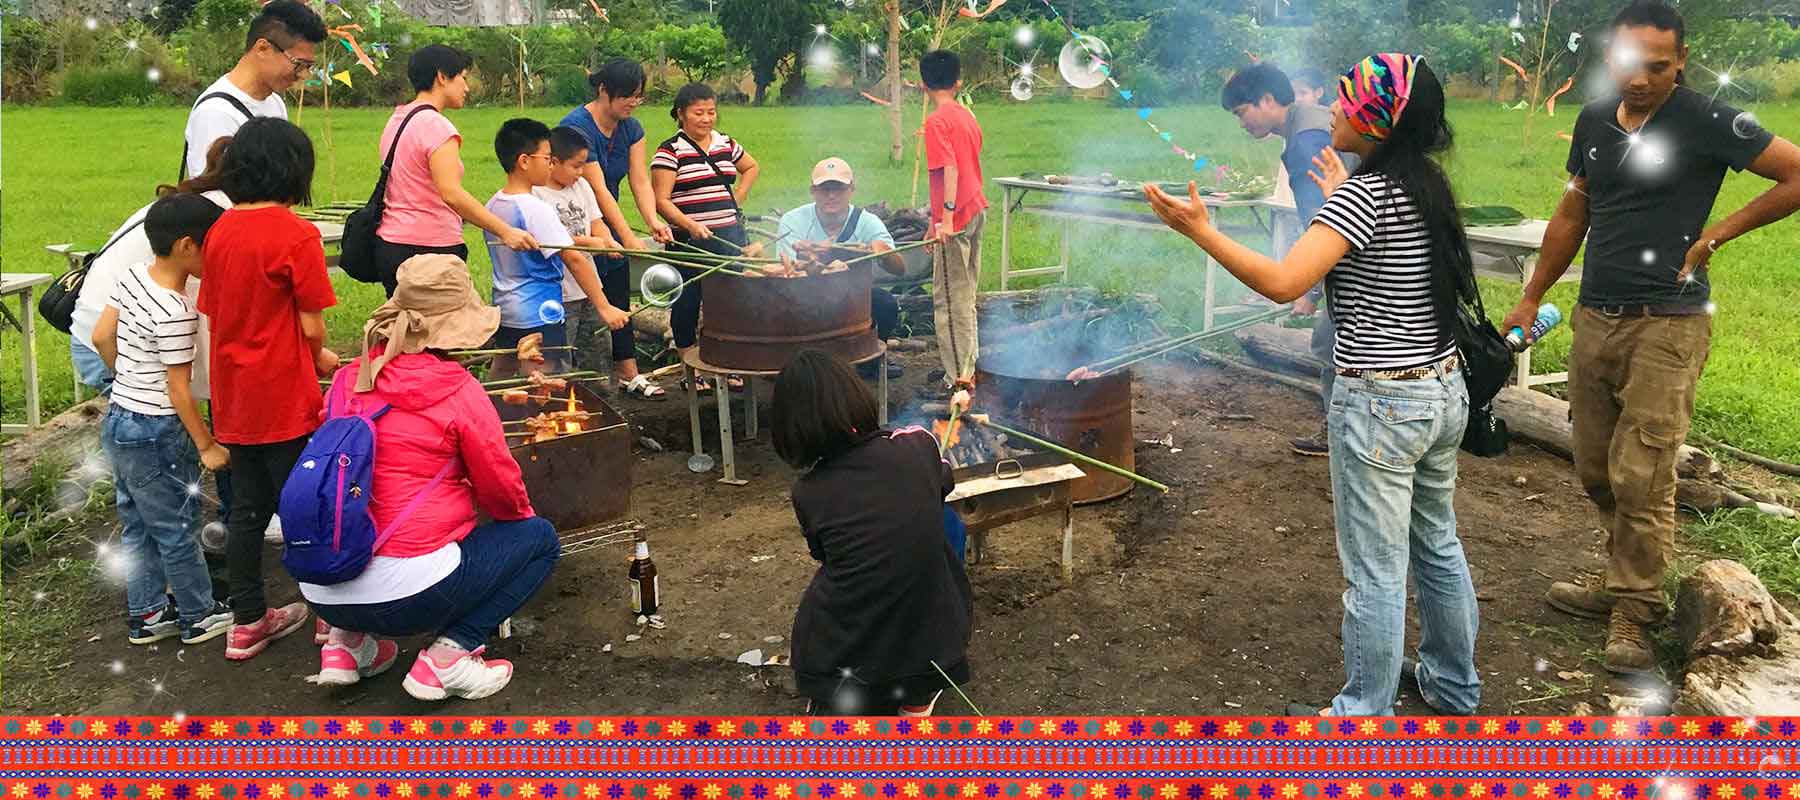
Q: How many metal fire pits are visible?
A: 4